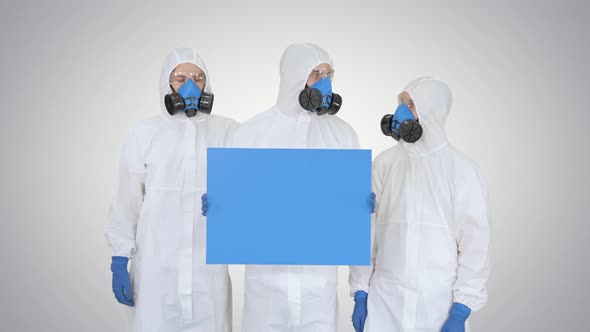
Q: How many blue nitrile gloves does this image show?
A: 5